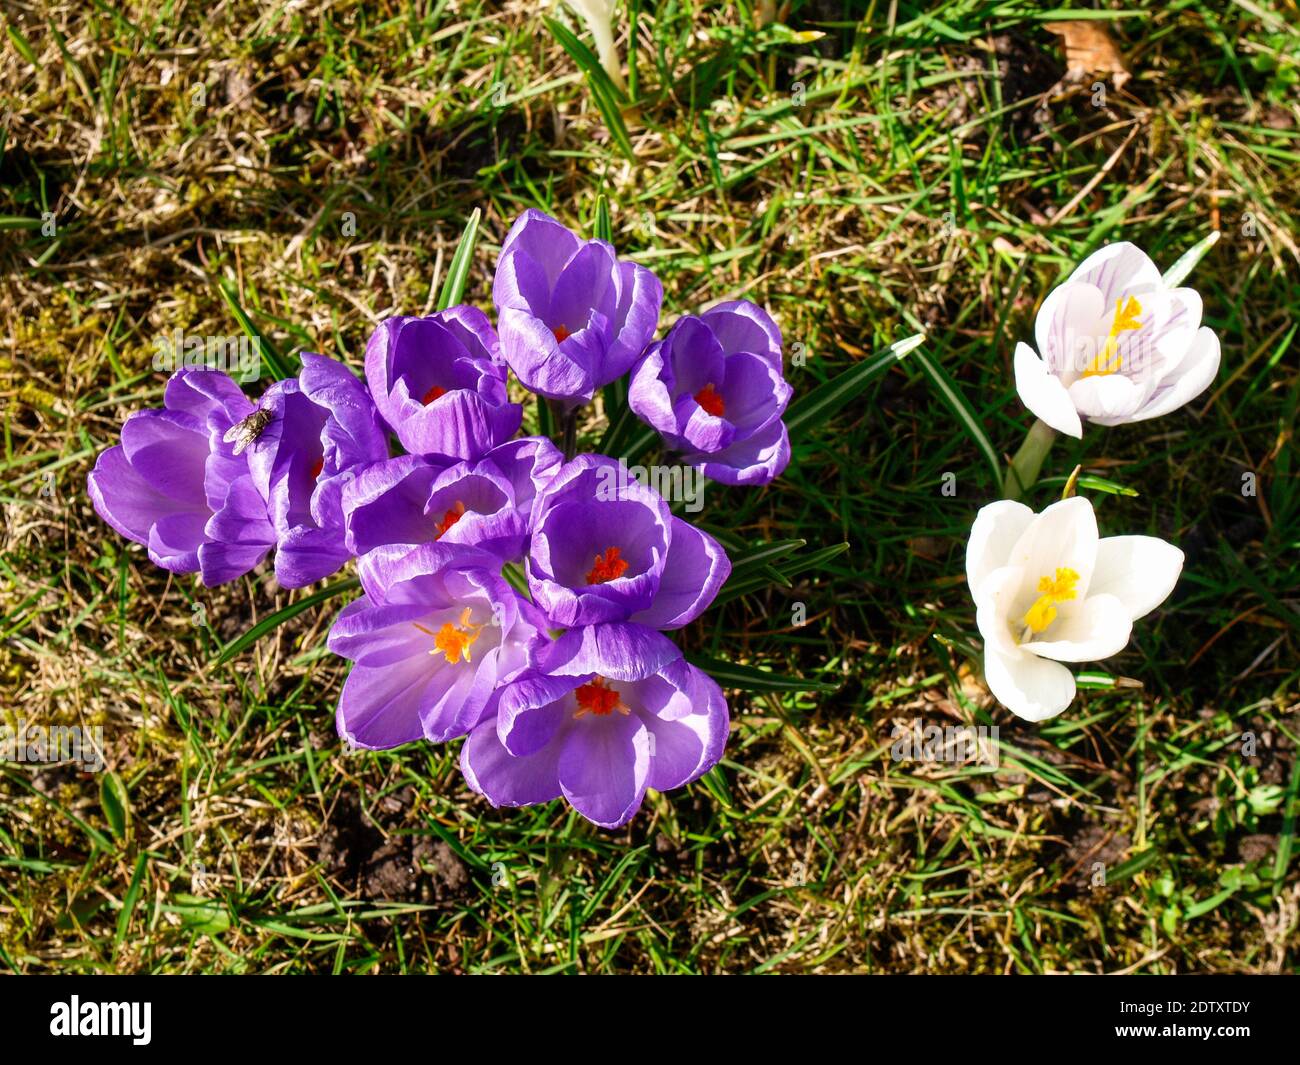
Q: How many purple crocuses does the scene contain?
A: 9